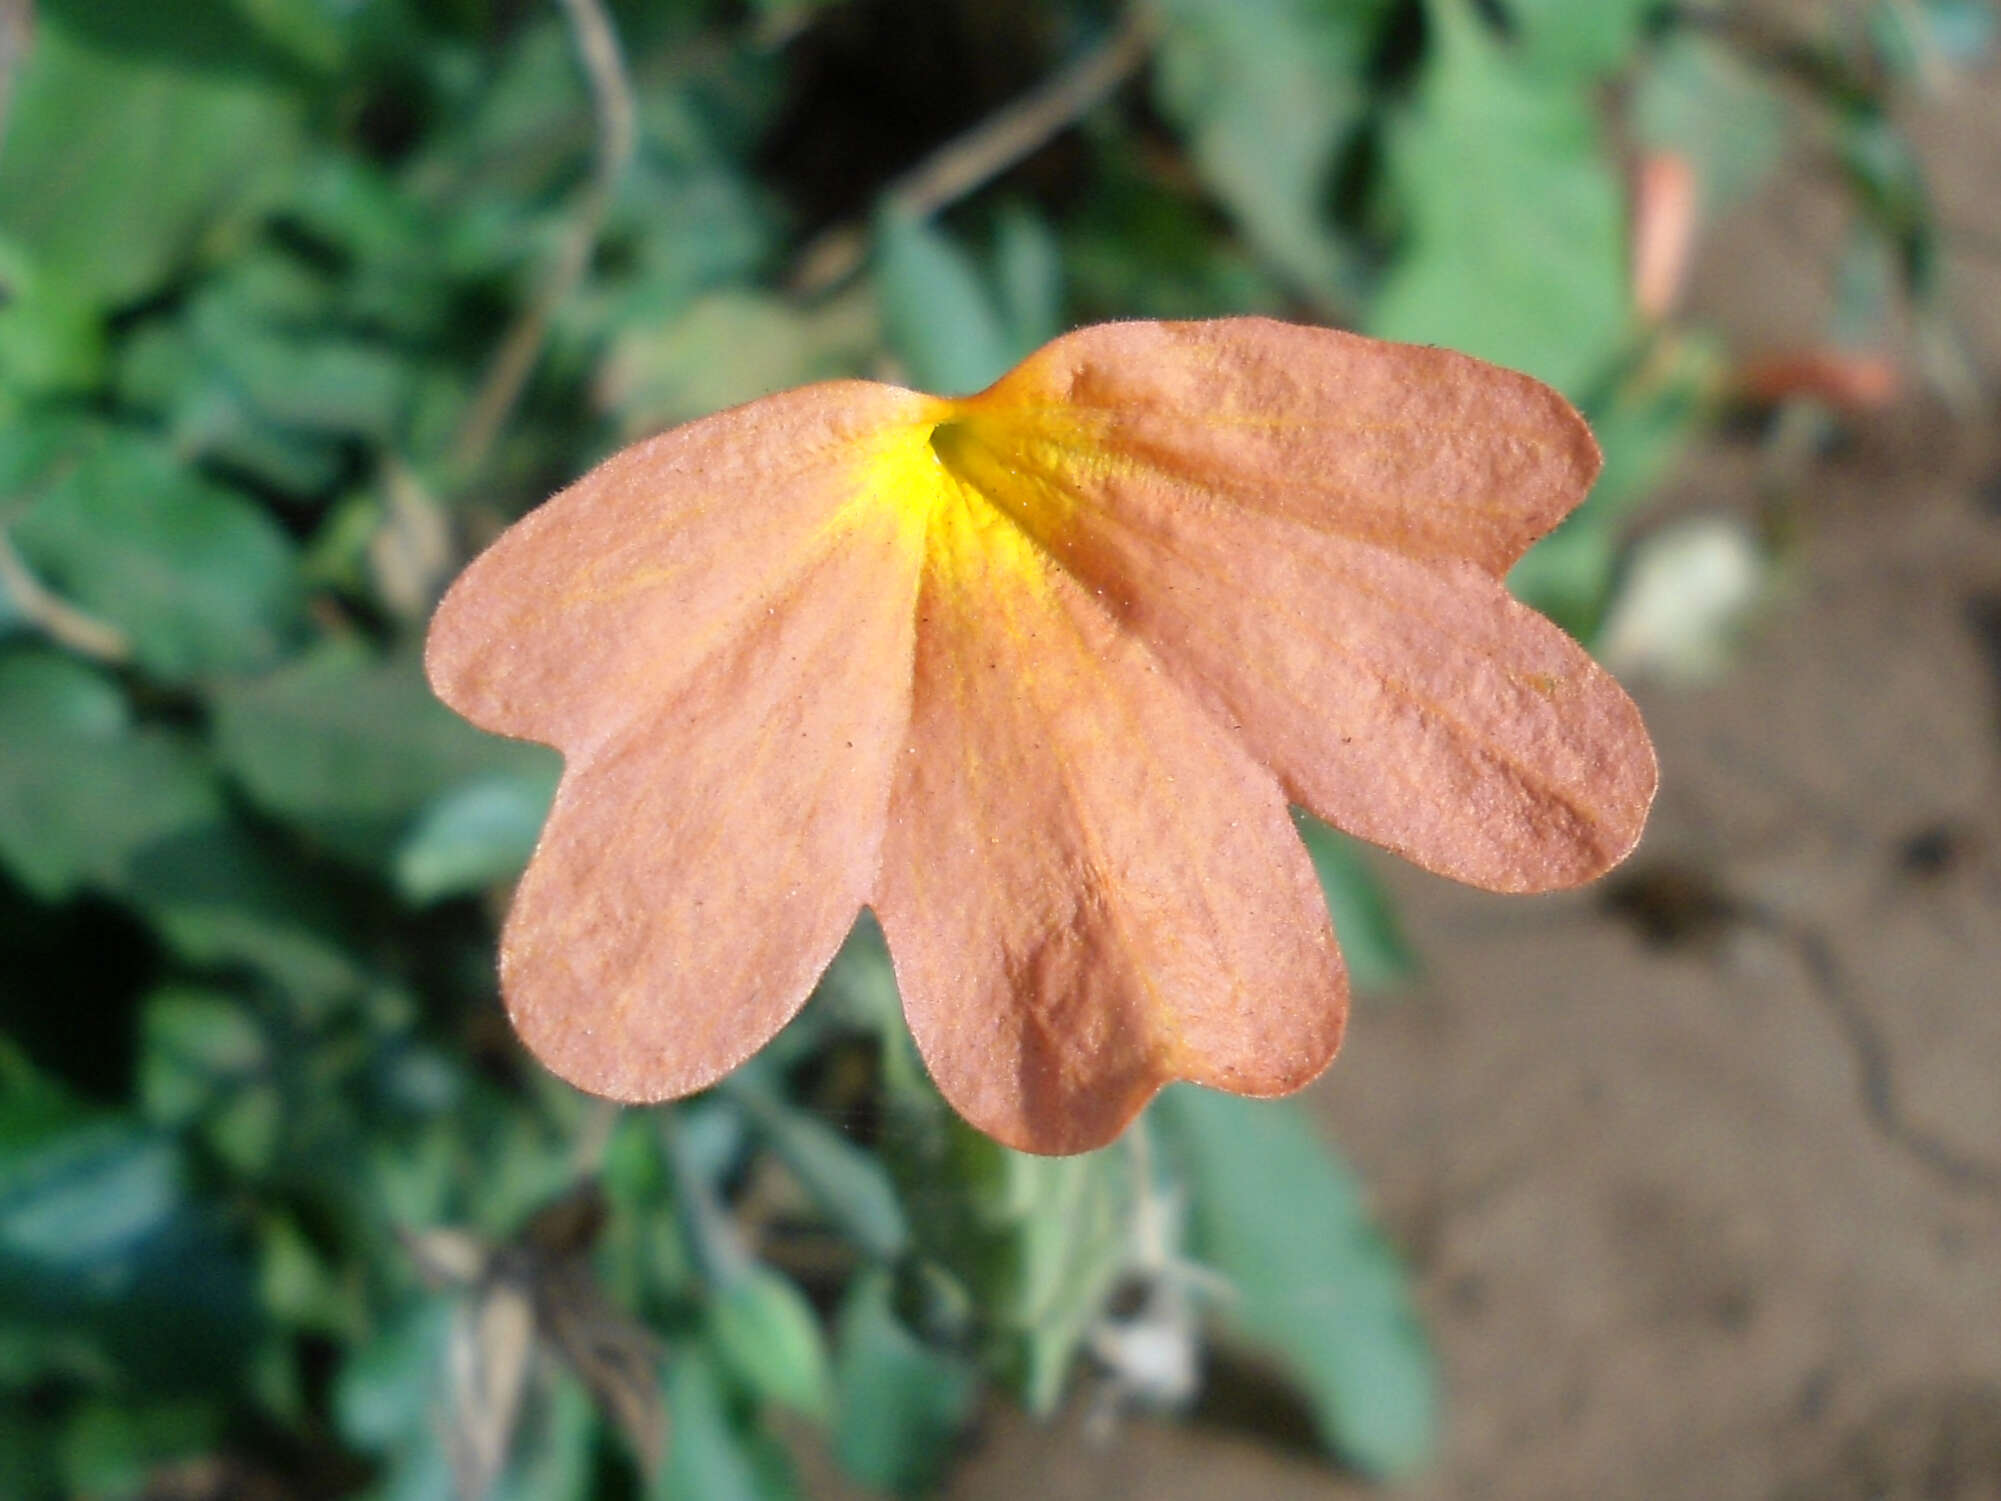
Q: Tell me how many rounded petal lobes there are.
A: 6